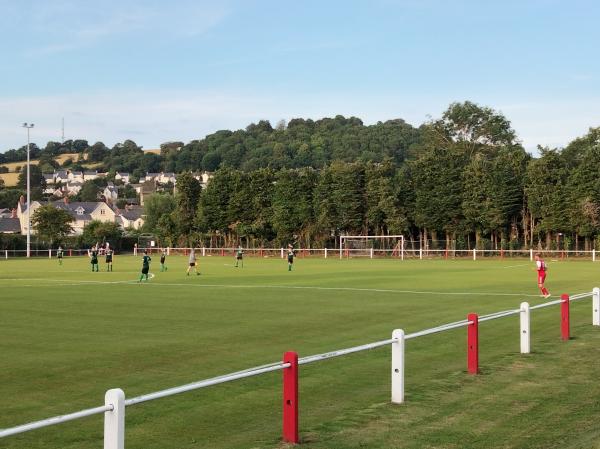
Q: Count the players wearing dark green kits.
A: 7